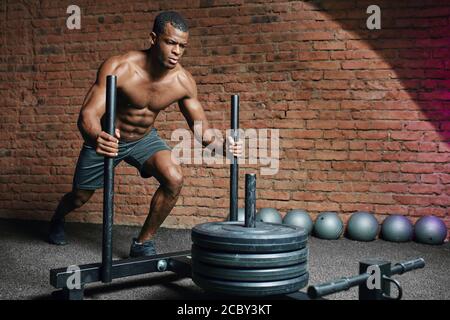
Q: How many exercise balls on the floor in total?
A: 7